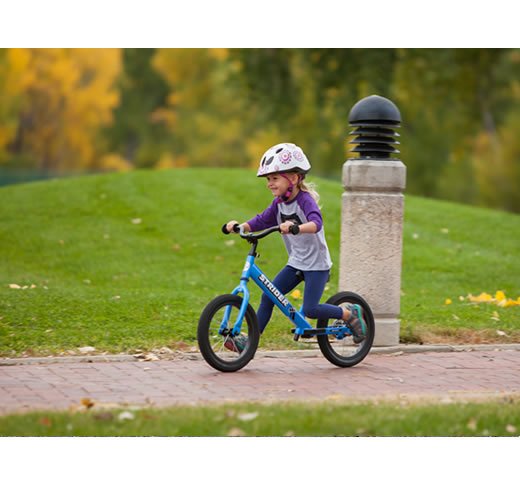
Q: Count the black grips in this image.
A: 2